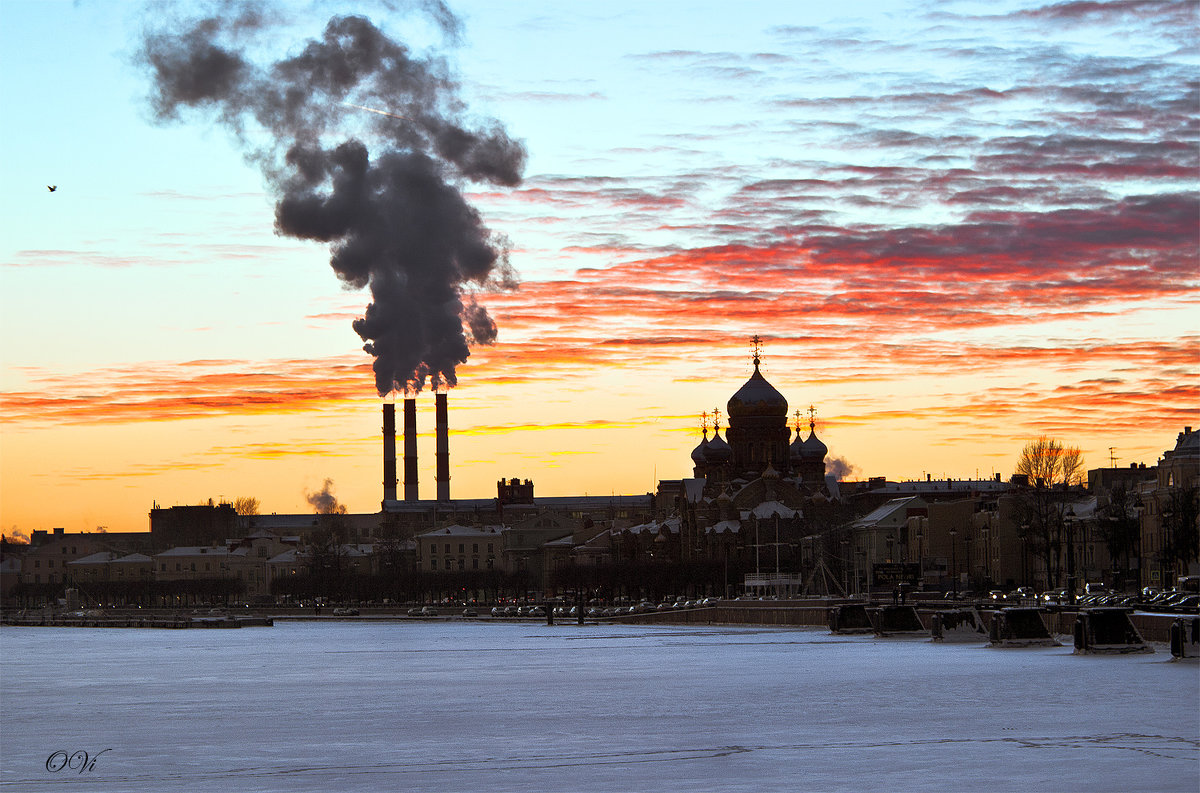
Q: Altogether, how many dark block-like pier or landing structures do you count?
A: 6